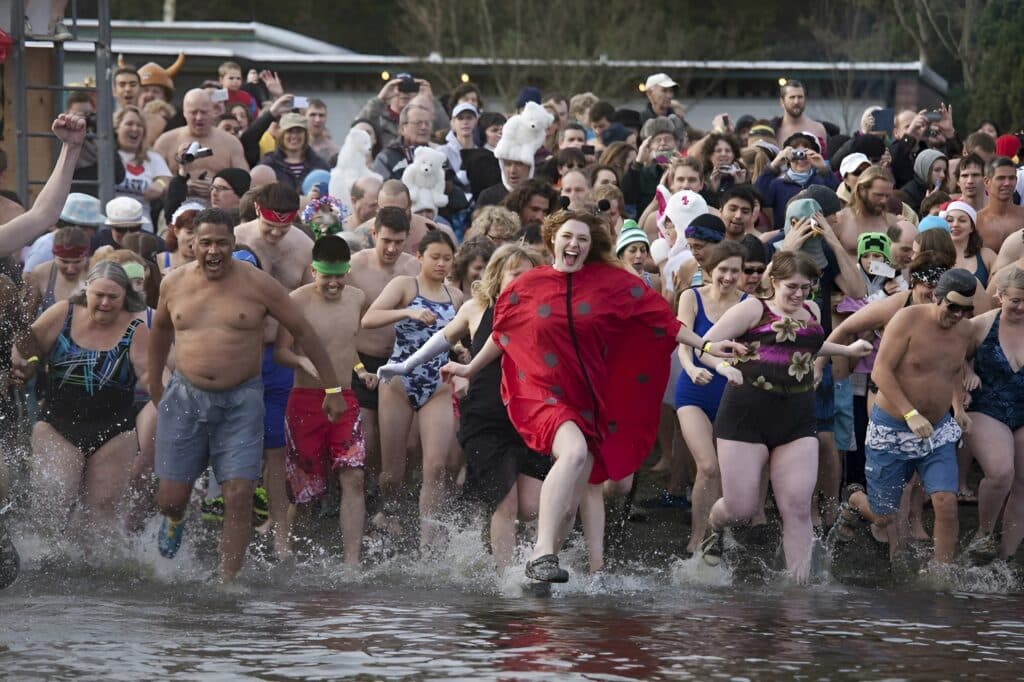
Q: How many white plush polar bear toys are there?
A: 3